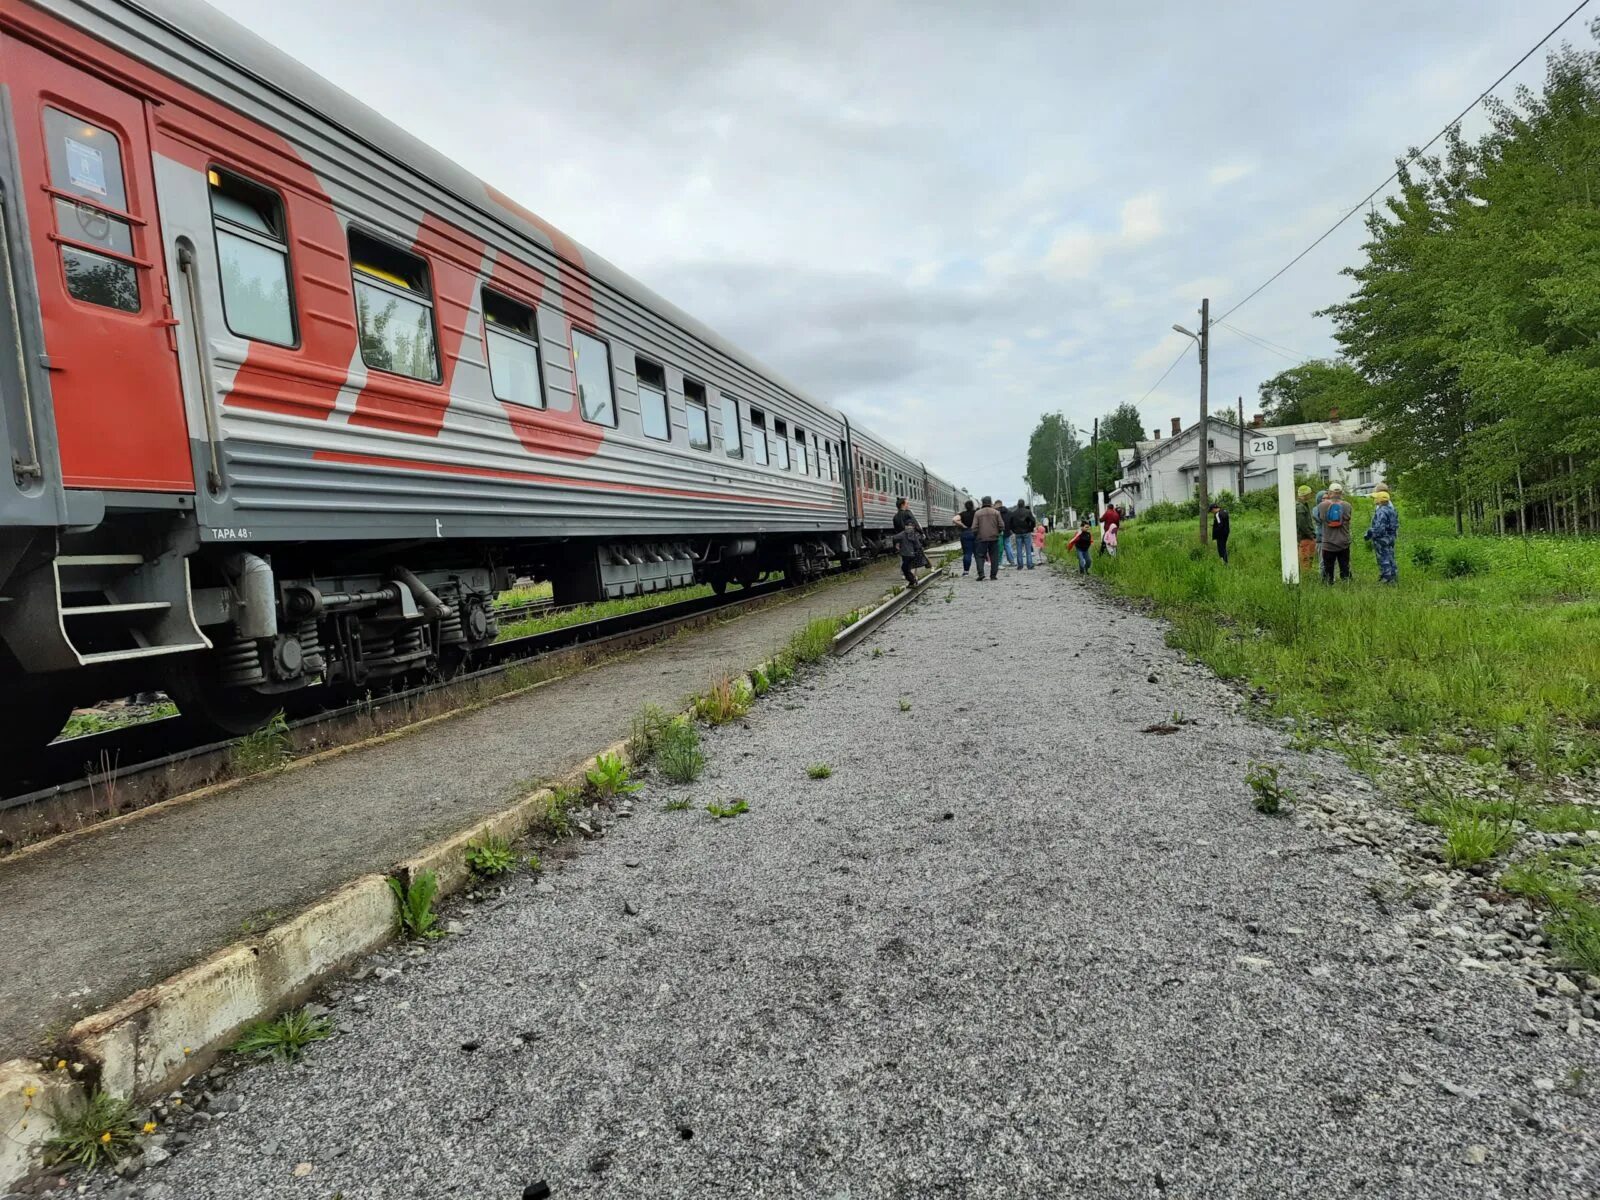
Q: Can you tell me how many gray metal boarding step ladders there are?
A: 1